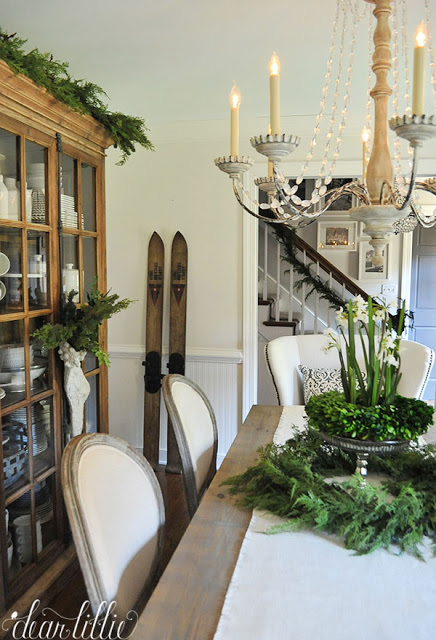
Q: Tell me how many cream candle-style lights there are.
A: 5